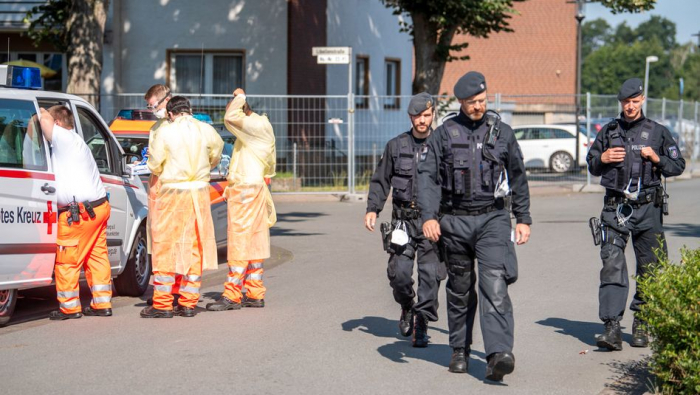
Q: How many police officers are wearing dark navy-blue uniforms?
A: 3